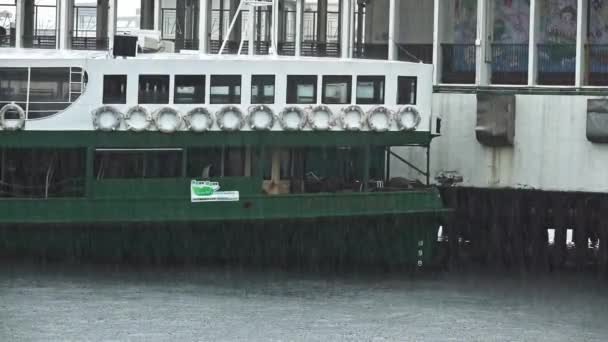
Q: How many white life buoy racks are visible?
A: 12